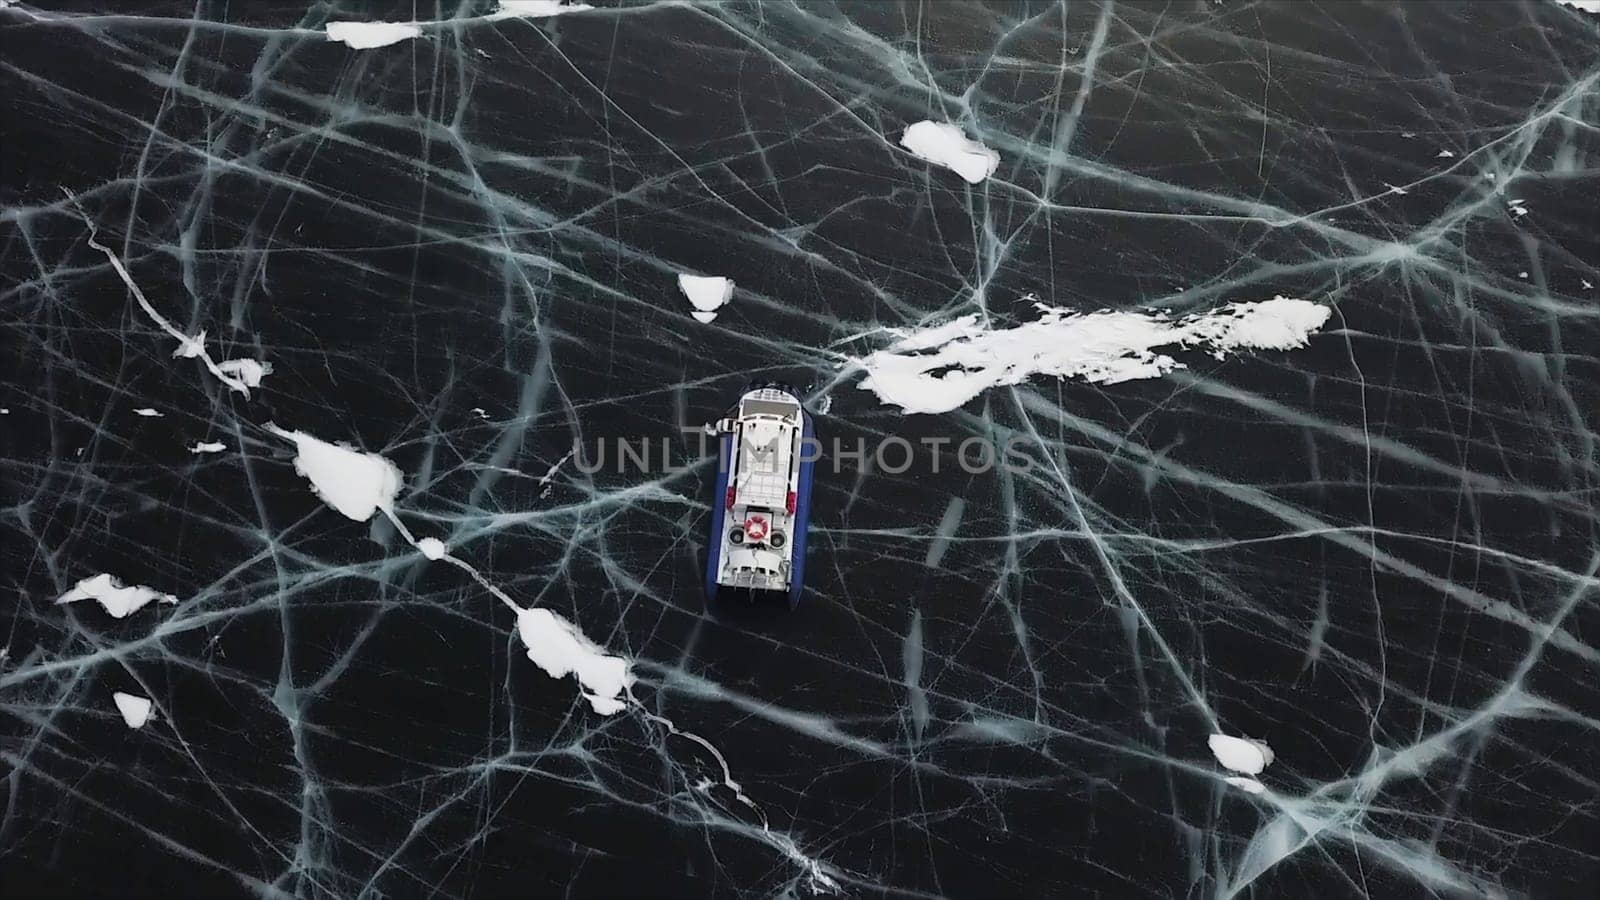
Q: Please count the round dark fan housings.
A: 2